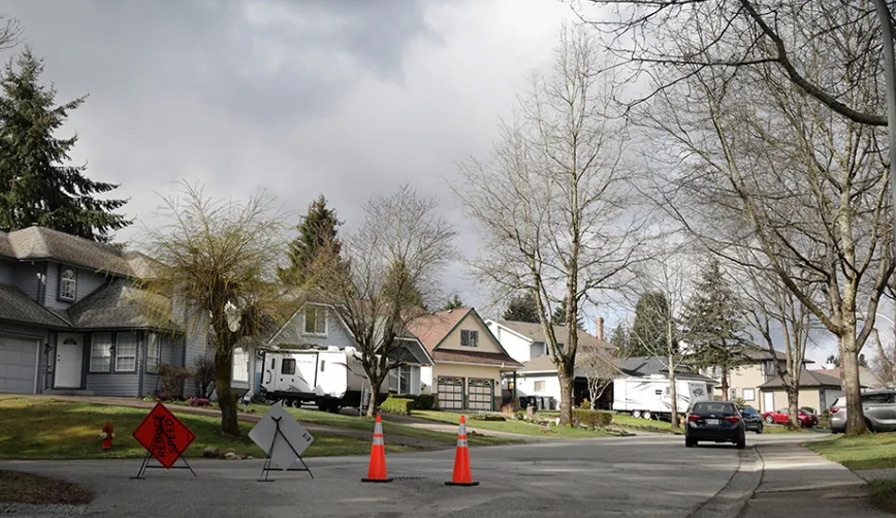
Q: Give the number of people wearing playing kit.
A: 0